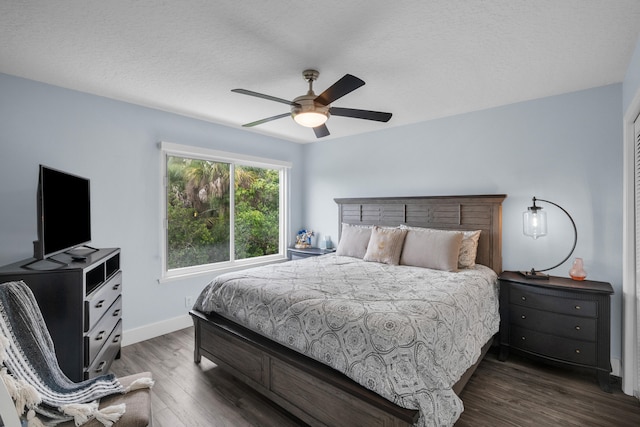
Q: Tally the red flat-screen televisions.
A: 0